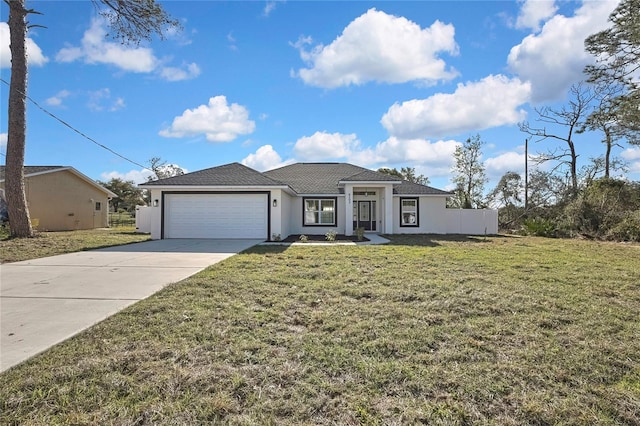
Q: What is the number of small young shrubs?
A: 4